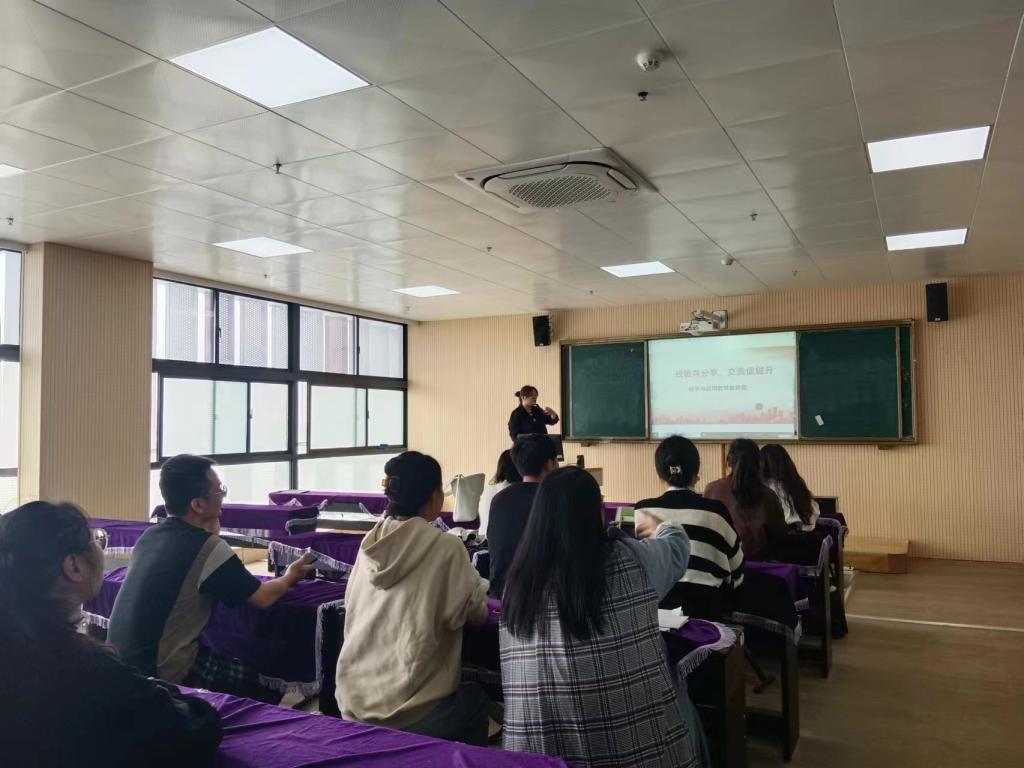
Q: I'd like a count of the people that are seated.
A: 9